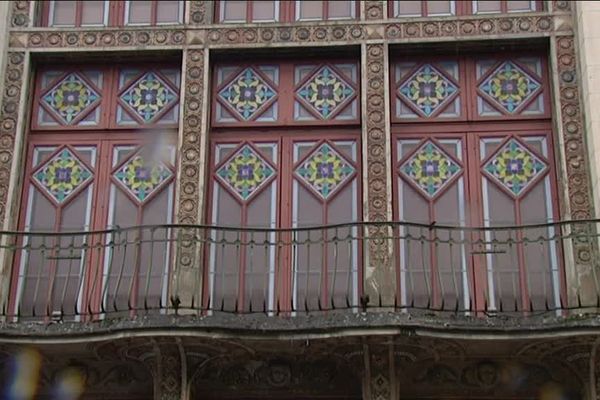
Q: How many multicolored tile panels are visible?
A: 12